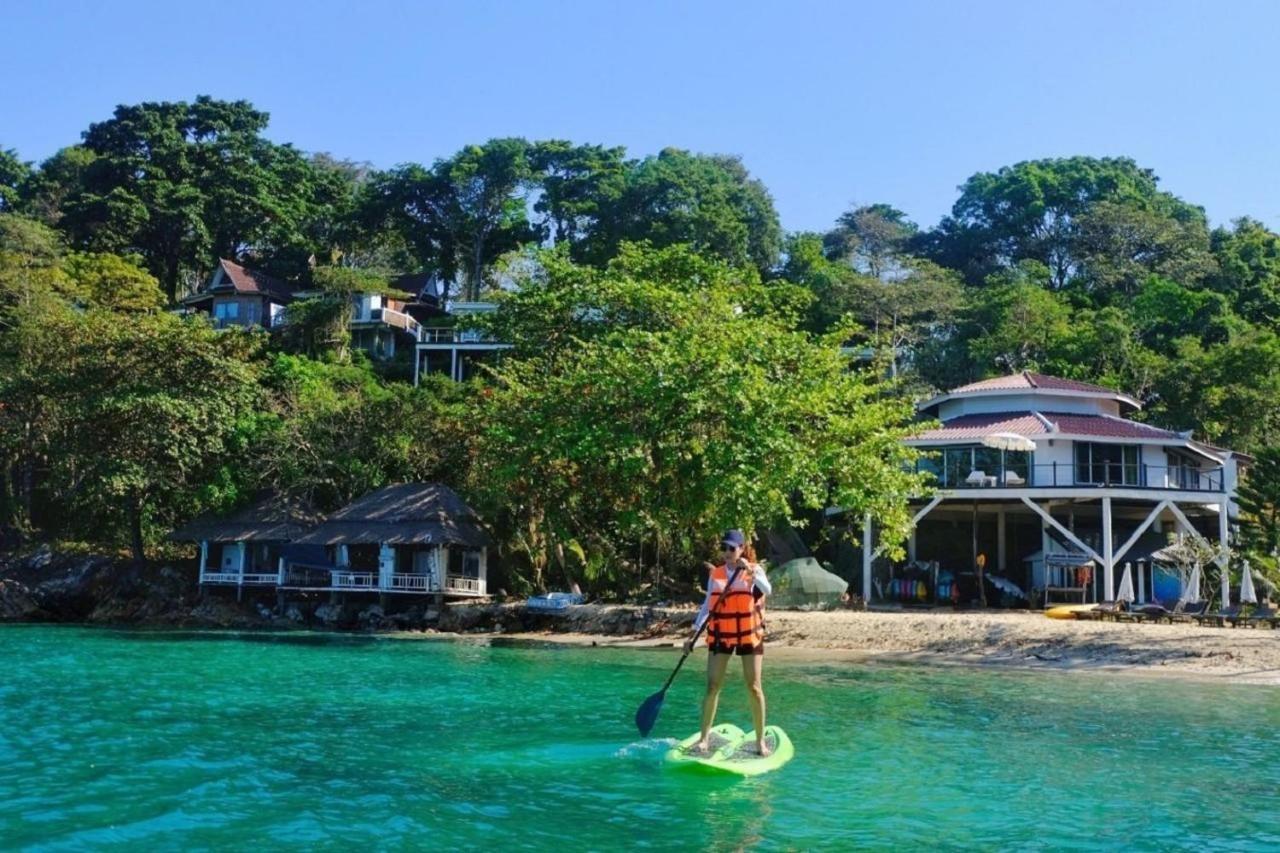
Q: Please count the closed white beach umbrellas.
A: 3